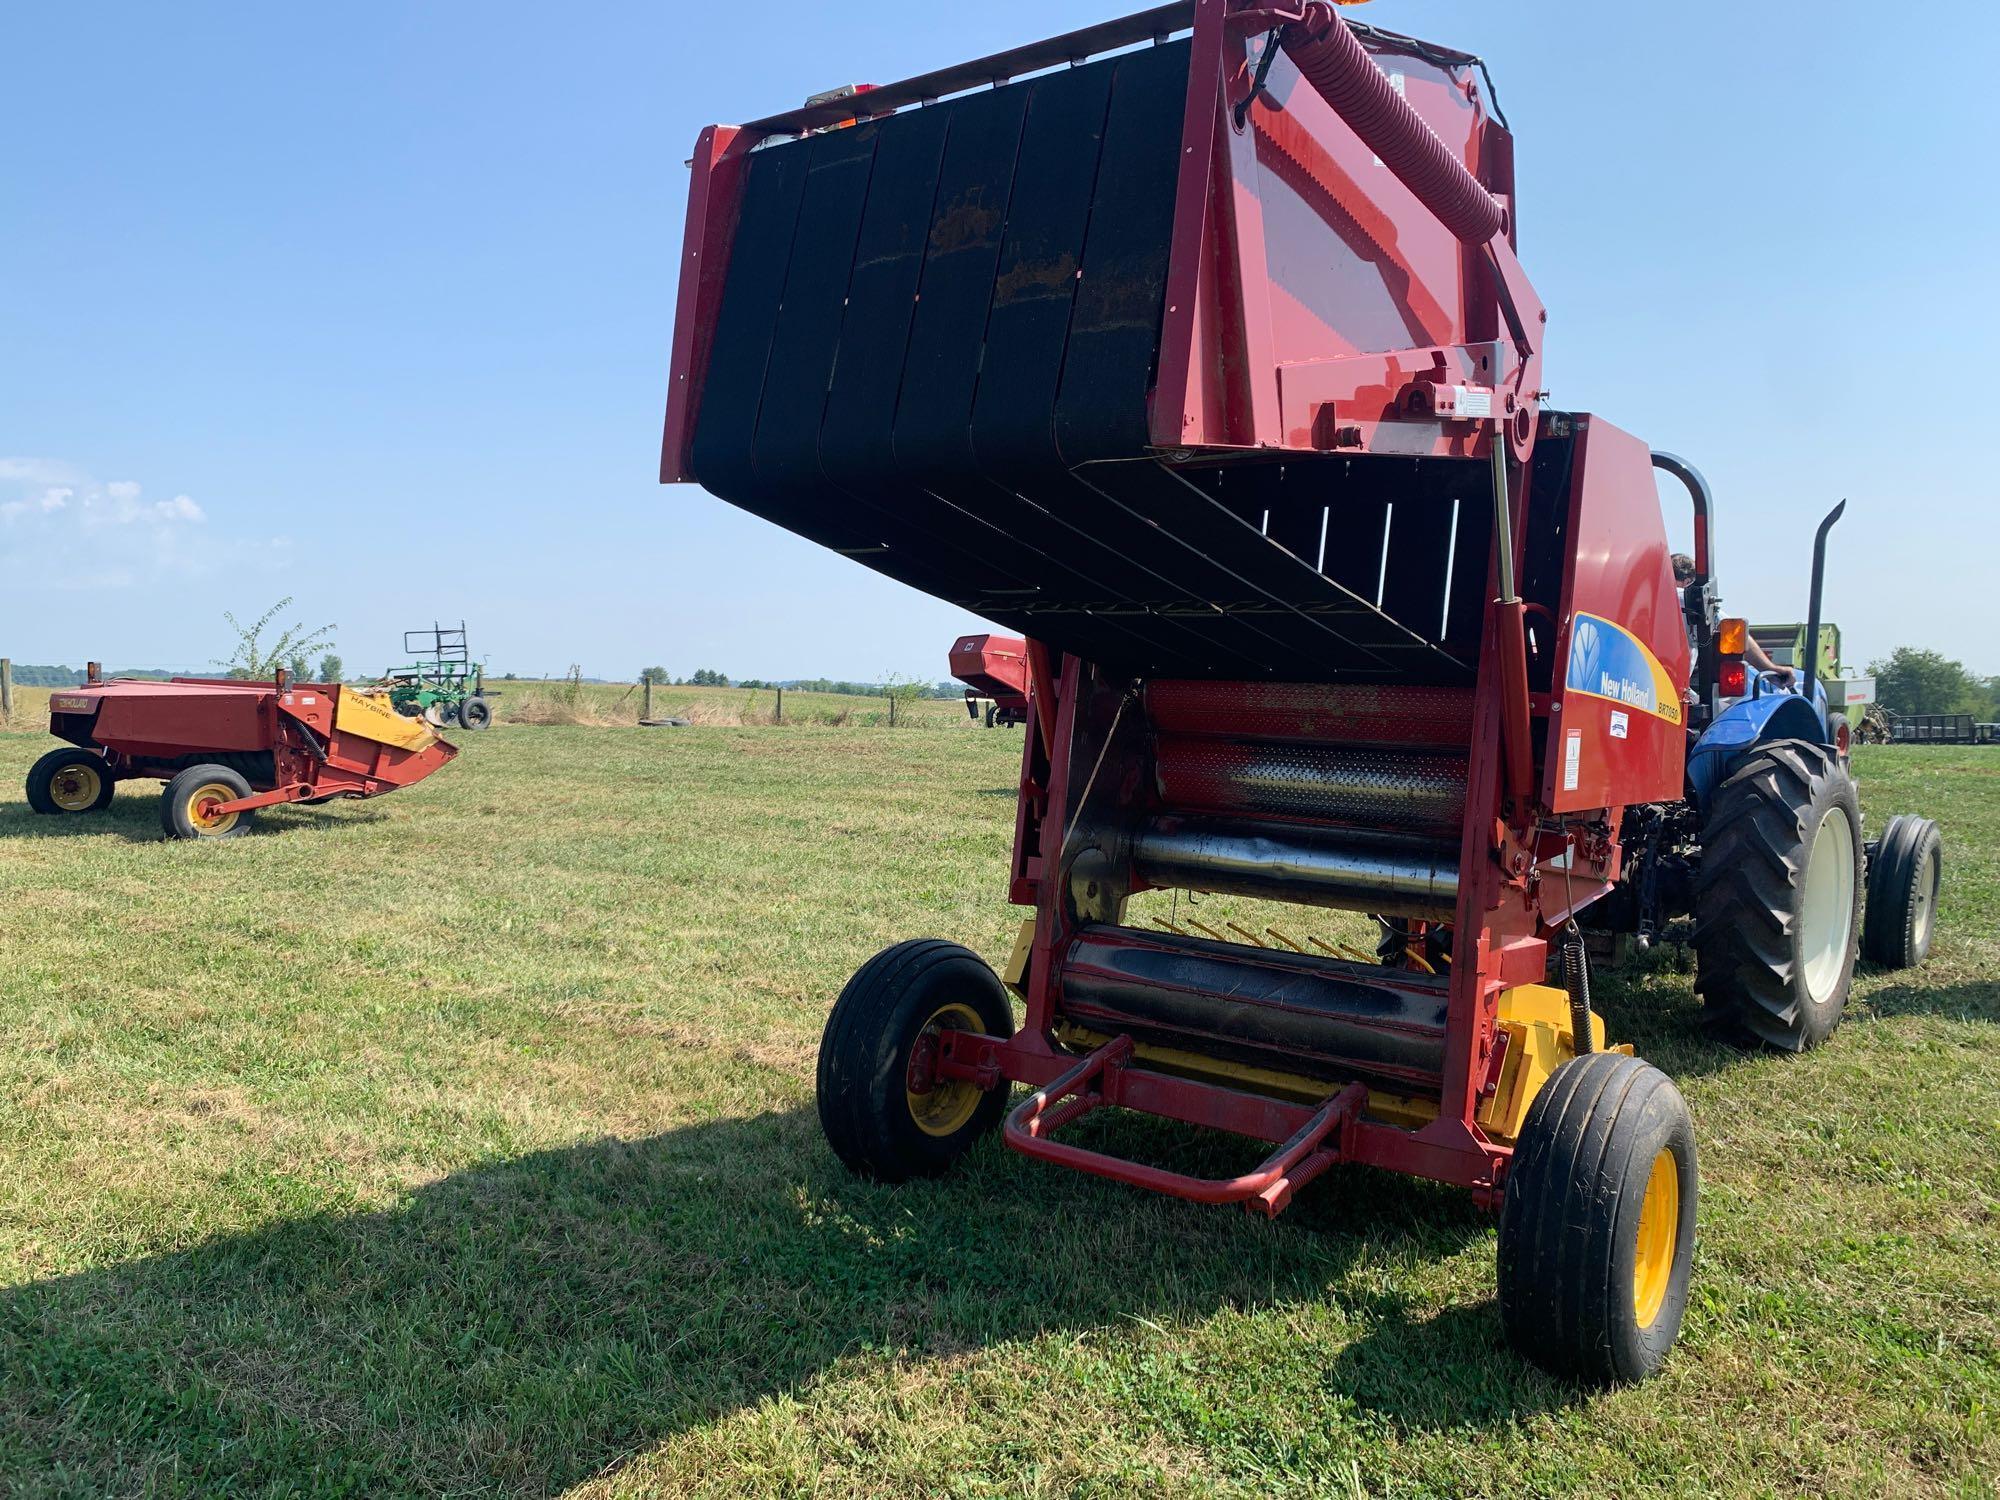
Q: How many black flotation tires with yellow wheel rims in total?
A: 4